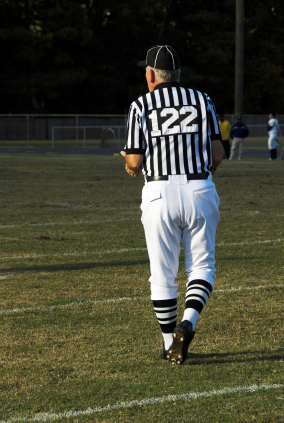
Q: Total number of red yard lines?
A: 0